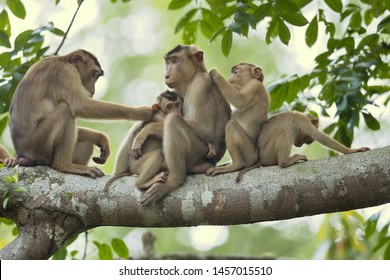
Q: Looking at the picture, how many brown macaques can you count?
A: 5